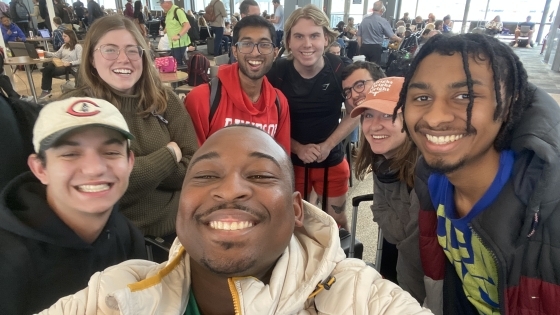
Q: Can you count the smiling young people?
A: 8